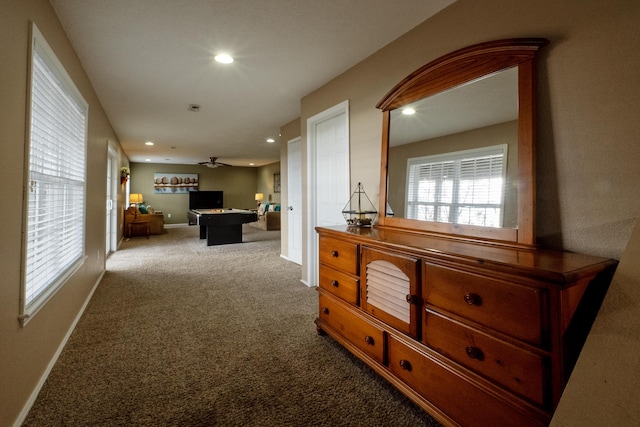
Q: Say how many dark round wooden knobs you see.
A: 8